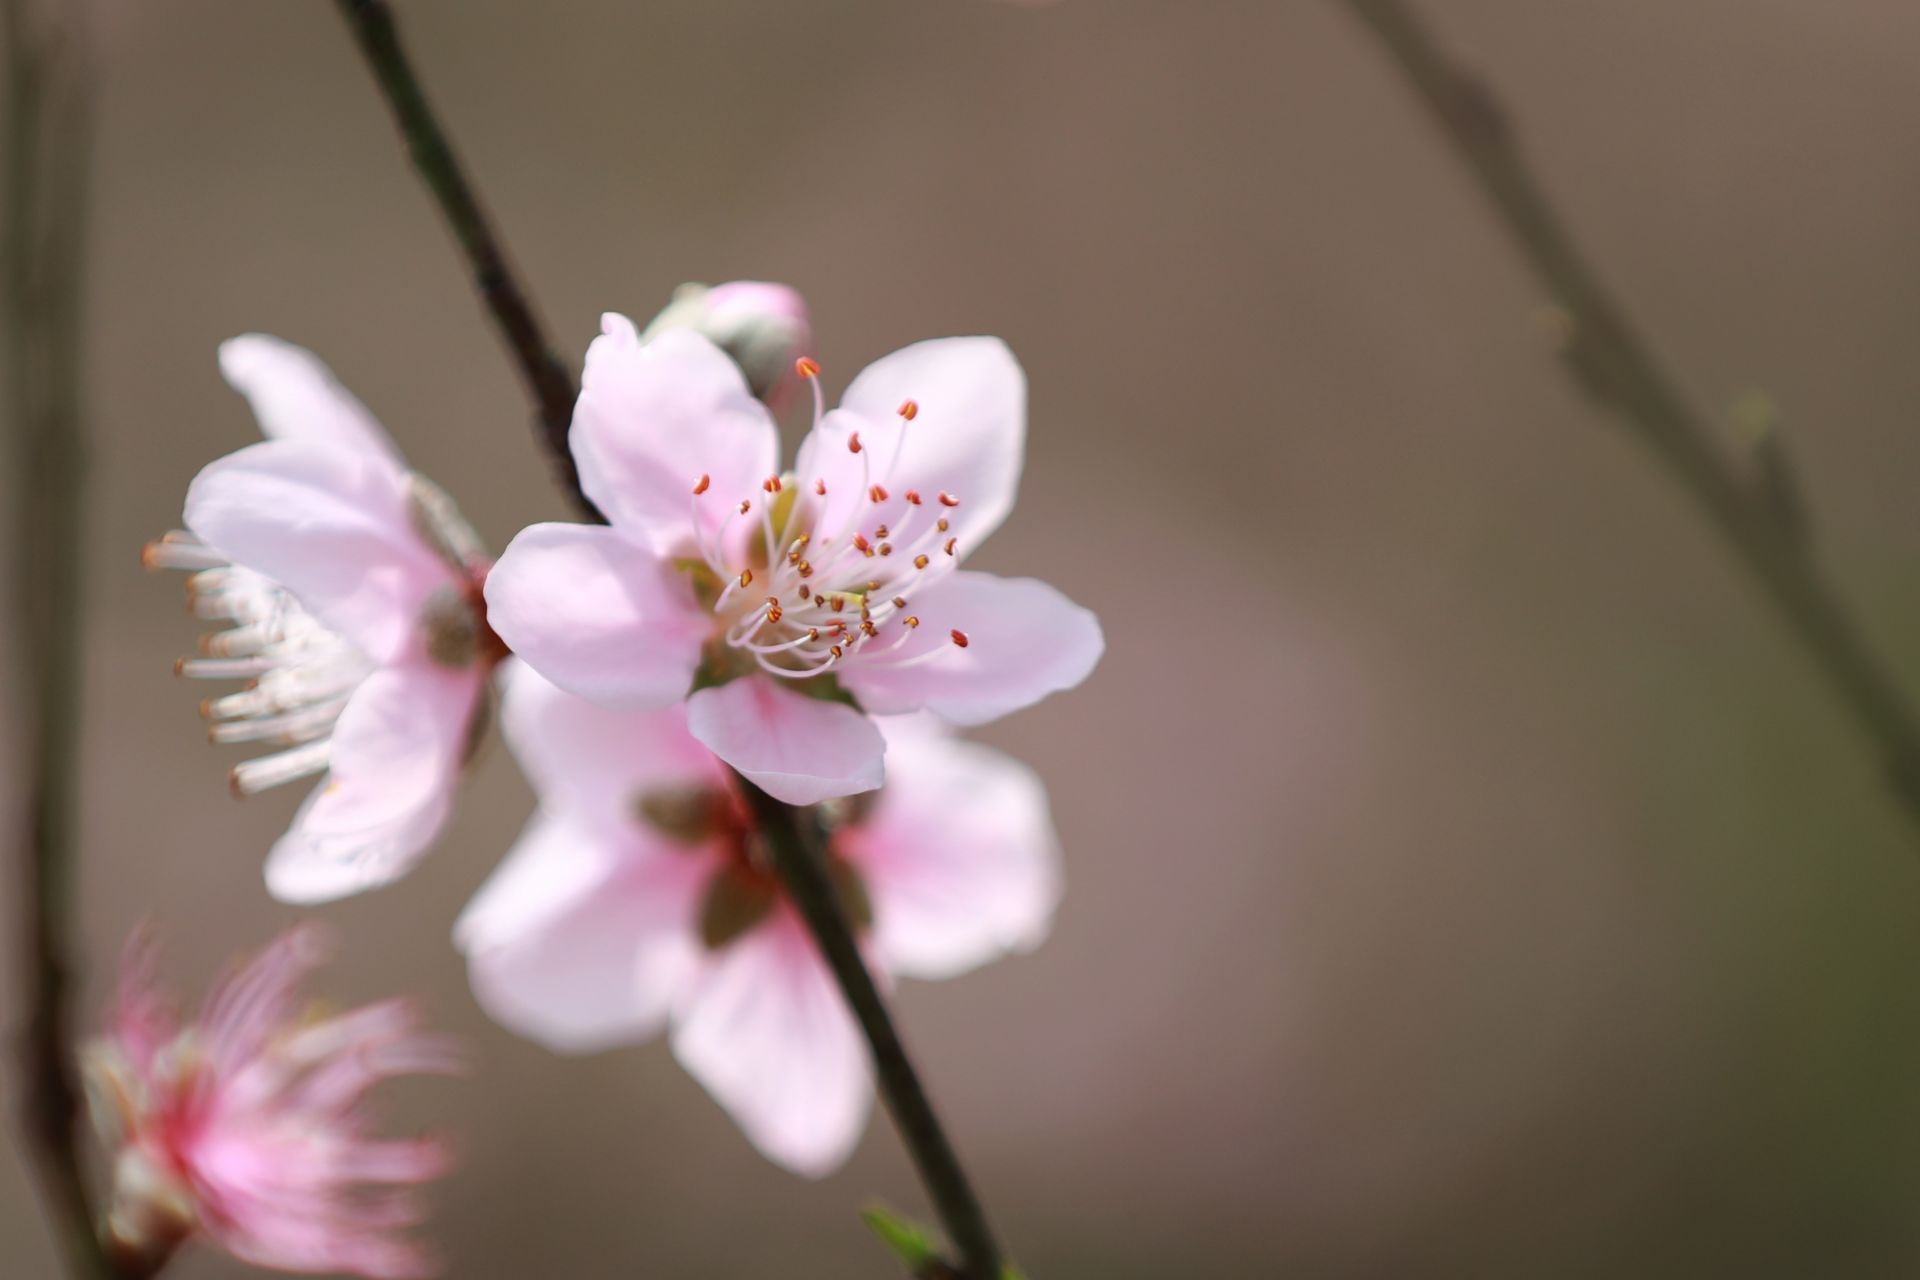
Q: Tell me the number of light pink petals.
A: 12